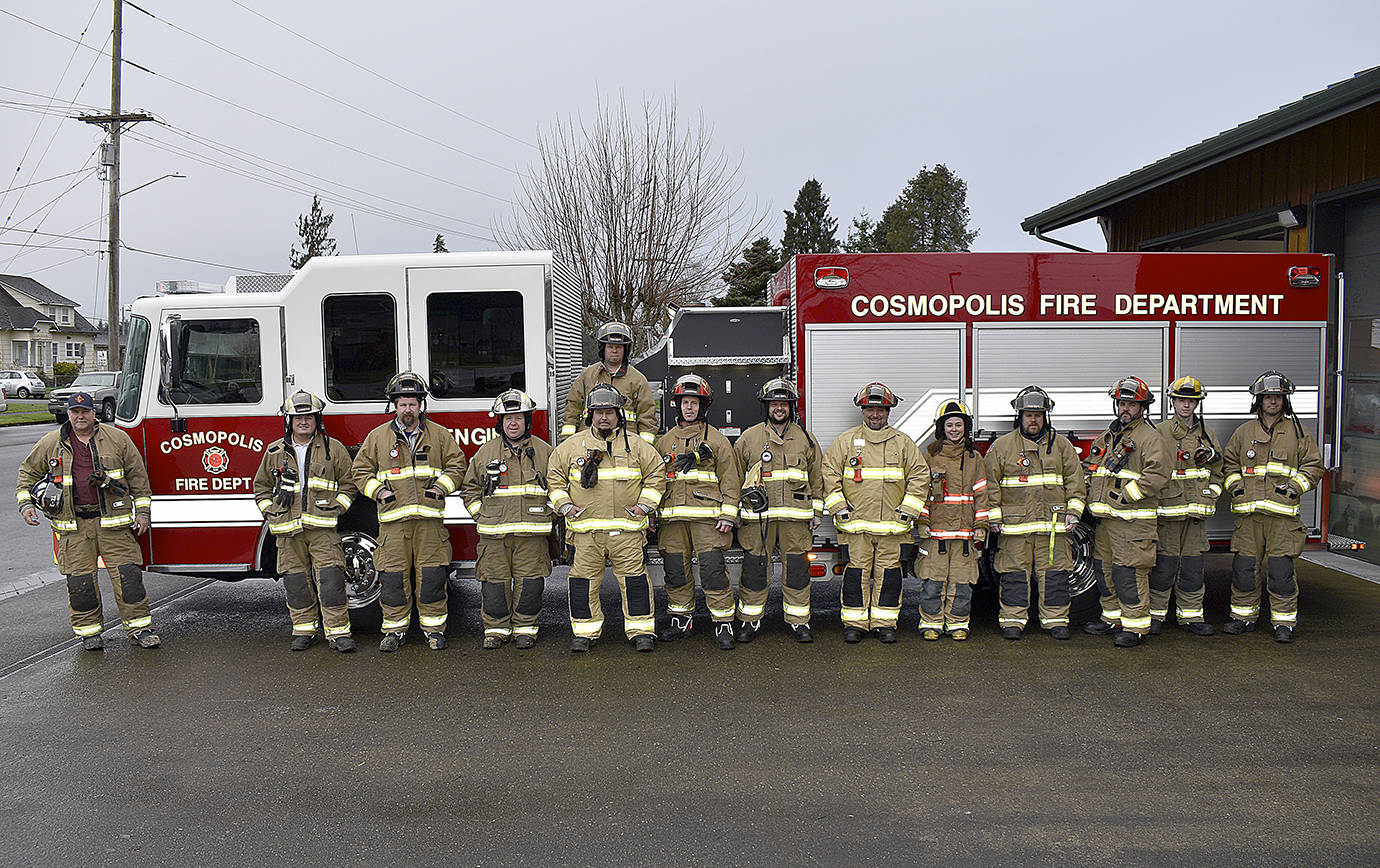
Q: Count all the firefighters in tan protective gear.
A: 14